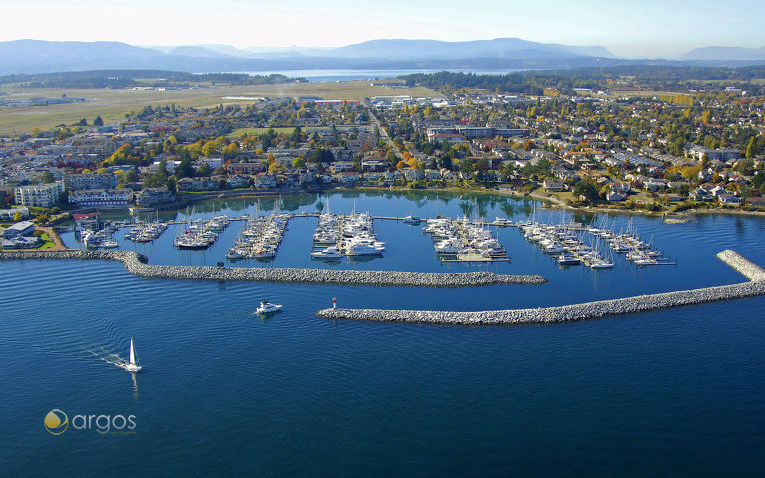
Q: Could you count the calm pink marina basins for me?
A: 0